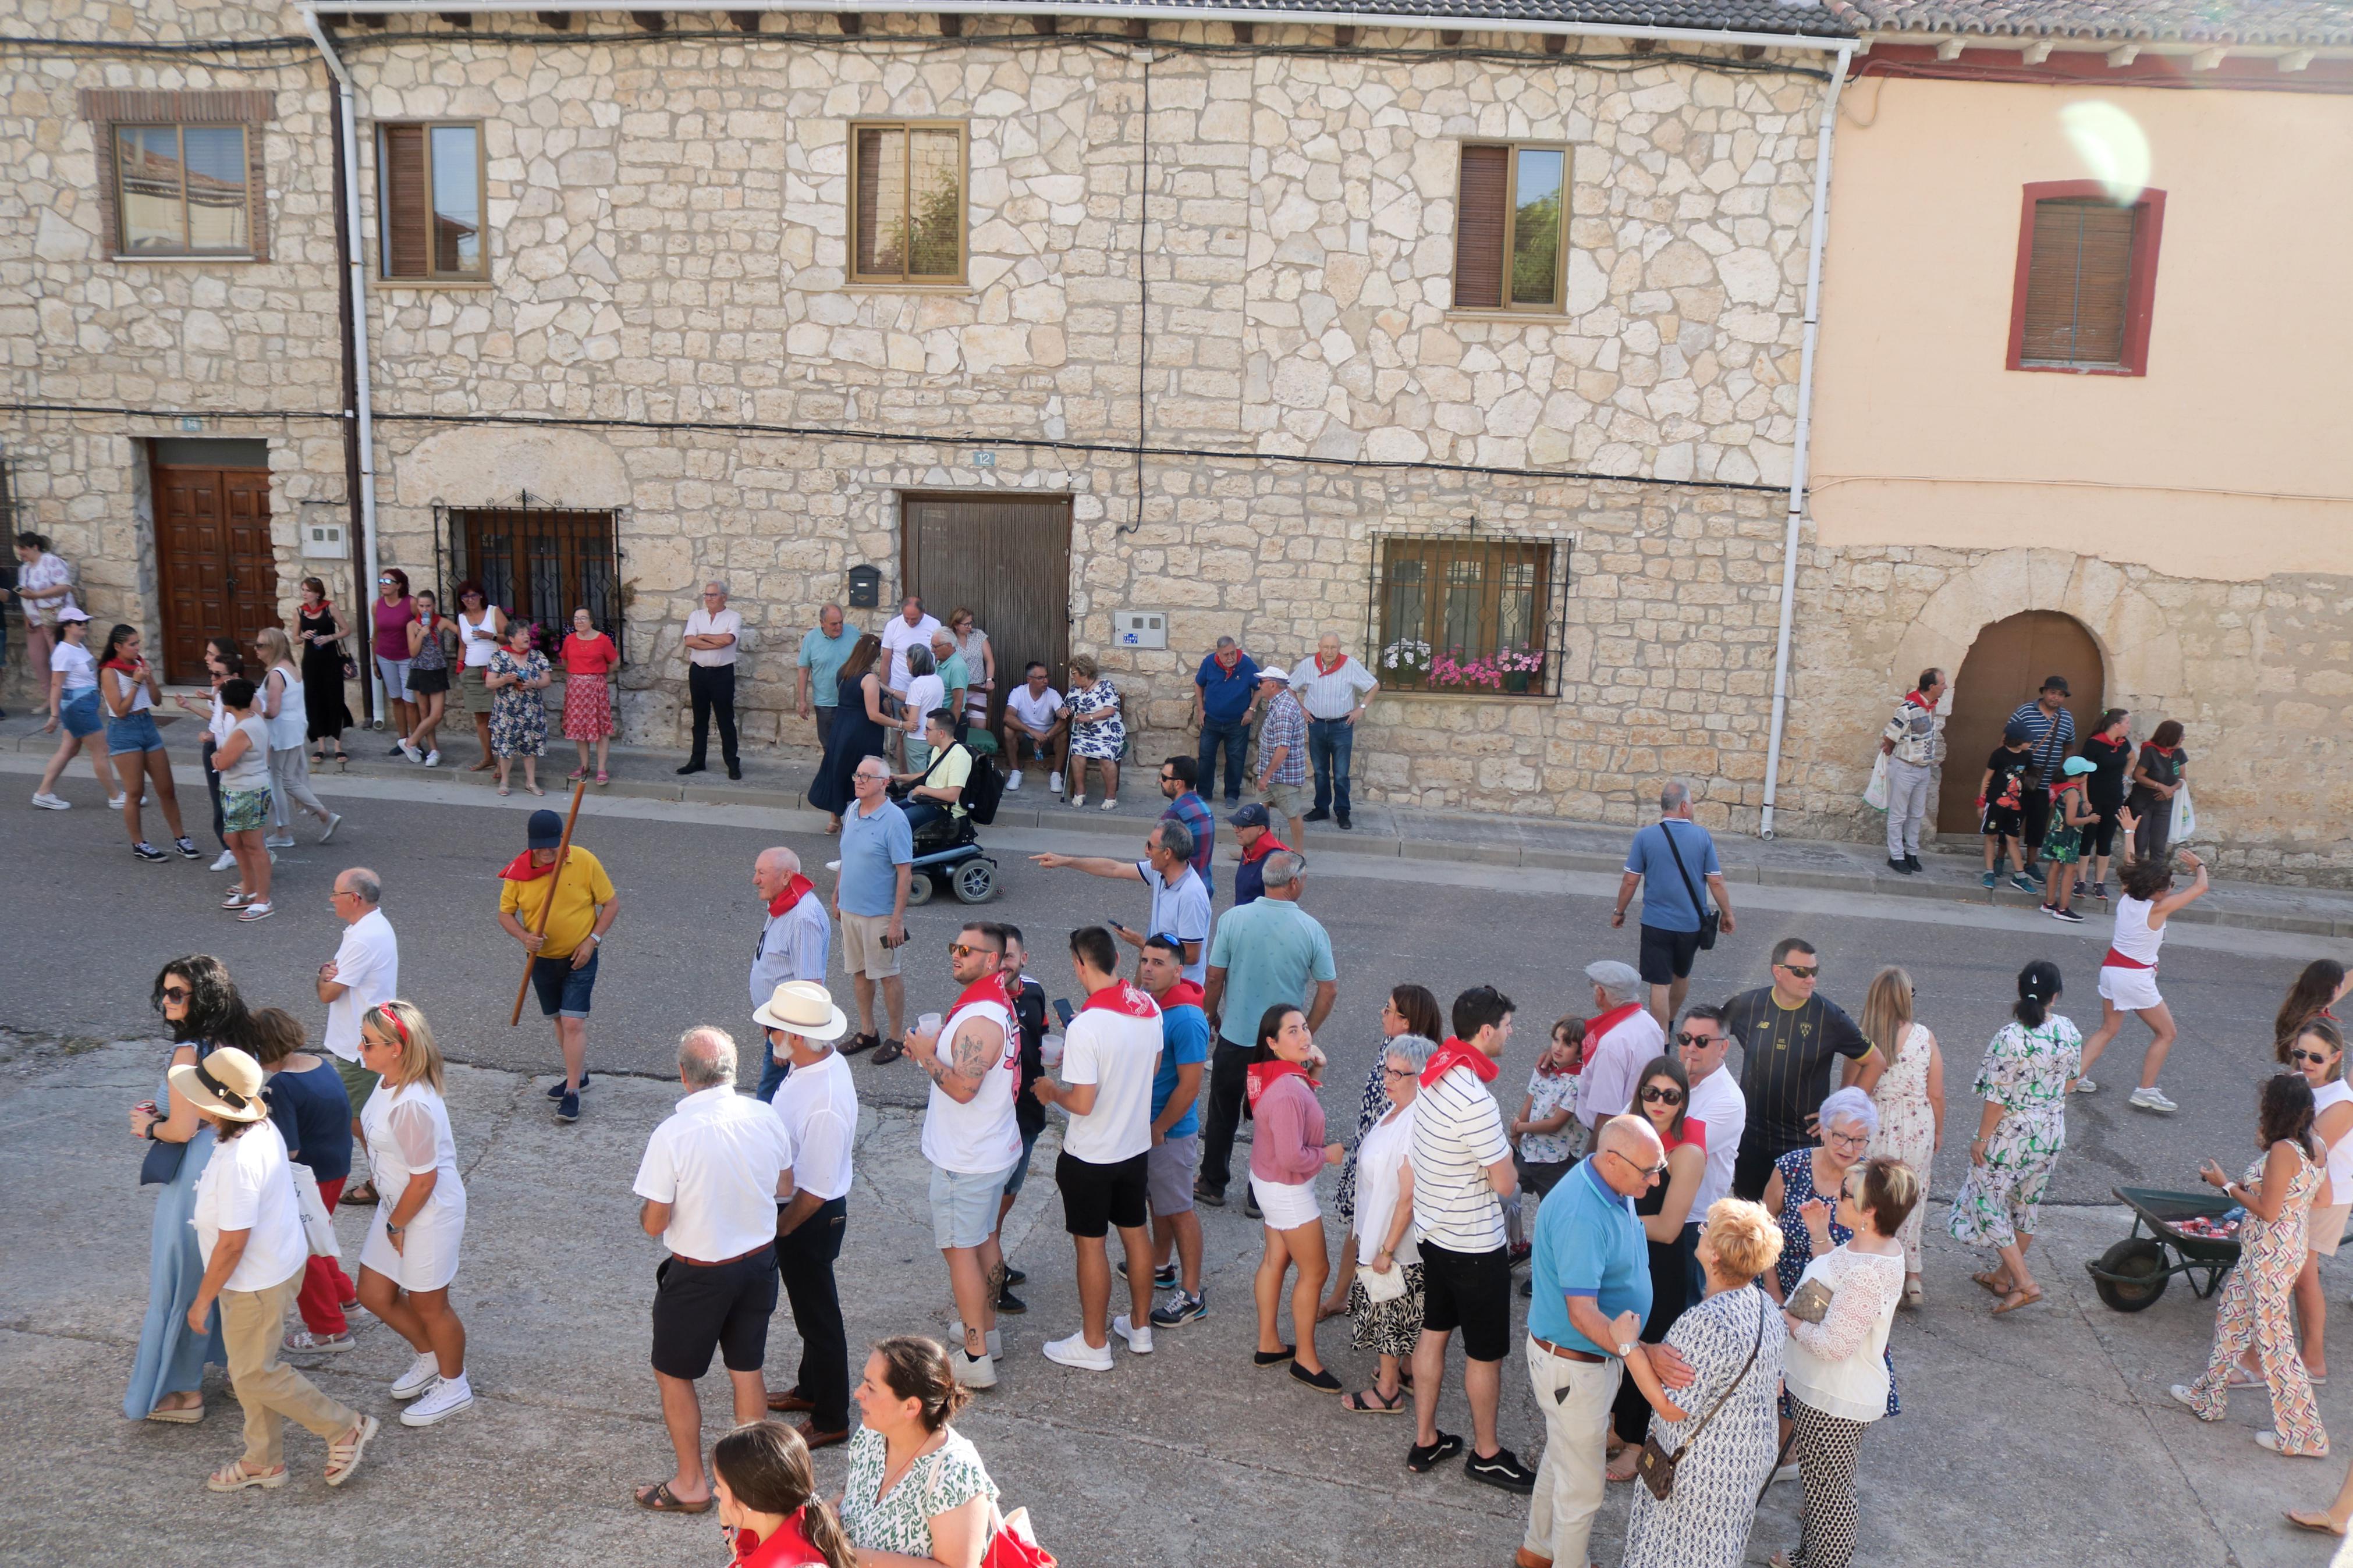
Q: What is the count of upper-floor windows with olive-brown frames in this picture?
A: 4